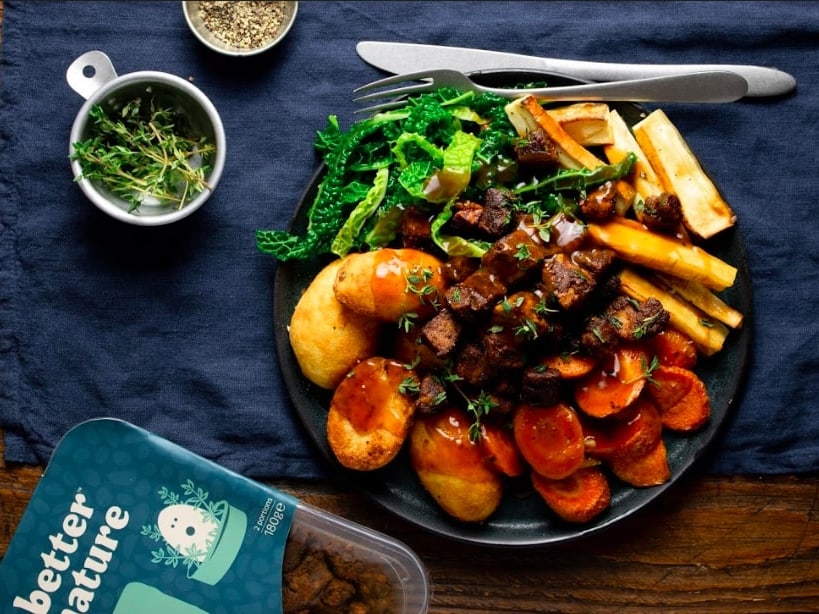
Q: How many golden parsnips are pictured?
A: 7